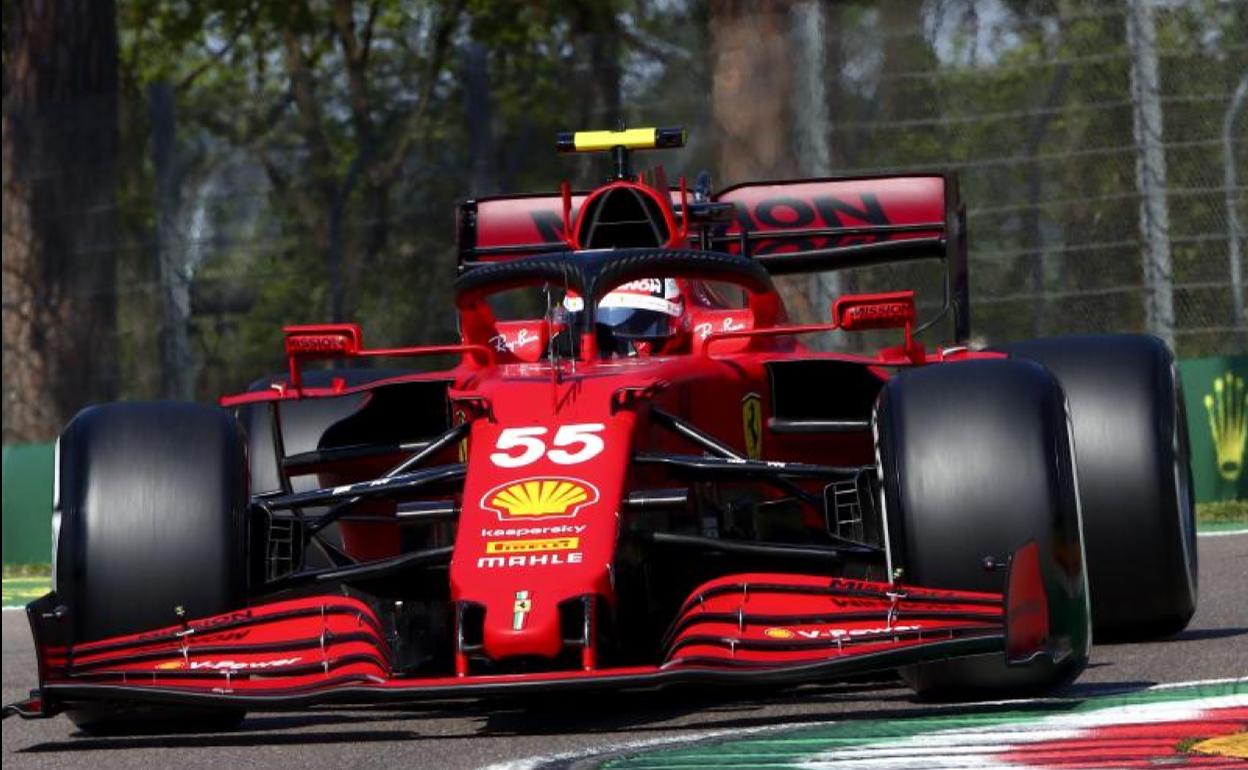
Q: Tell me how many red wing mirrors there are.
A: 2